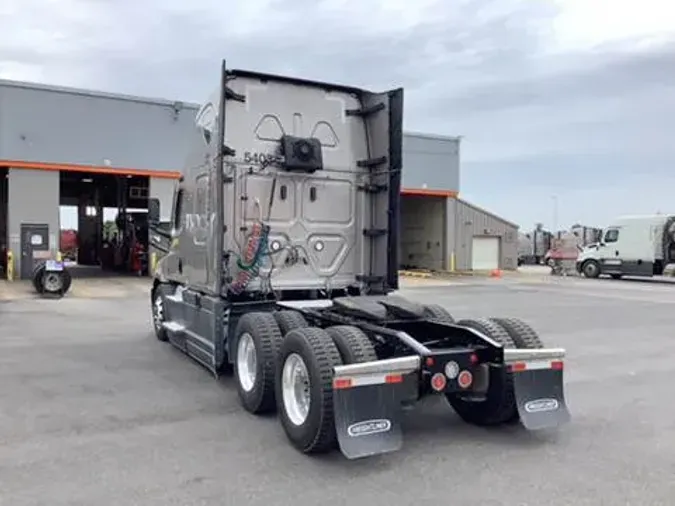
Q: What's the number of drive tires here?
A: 8